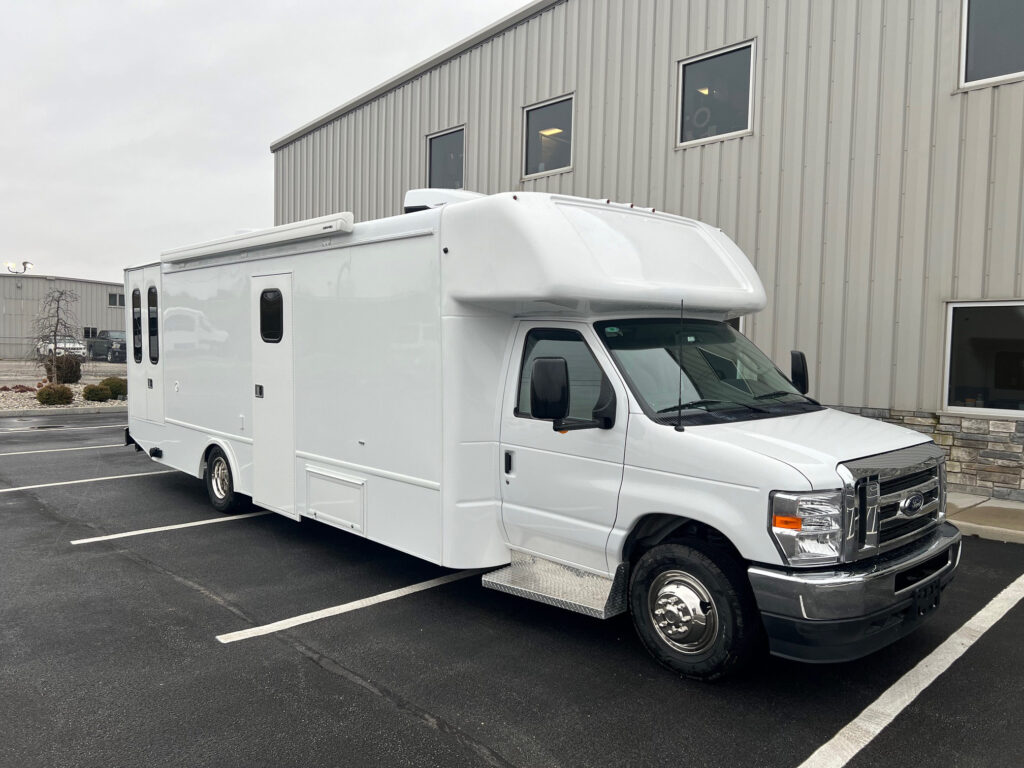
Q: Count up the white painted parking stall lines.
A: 6